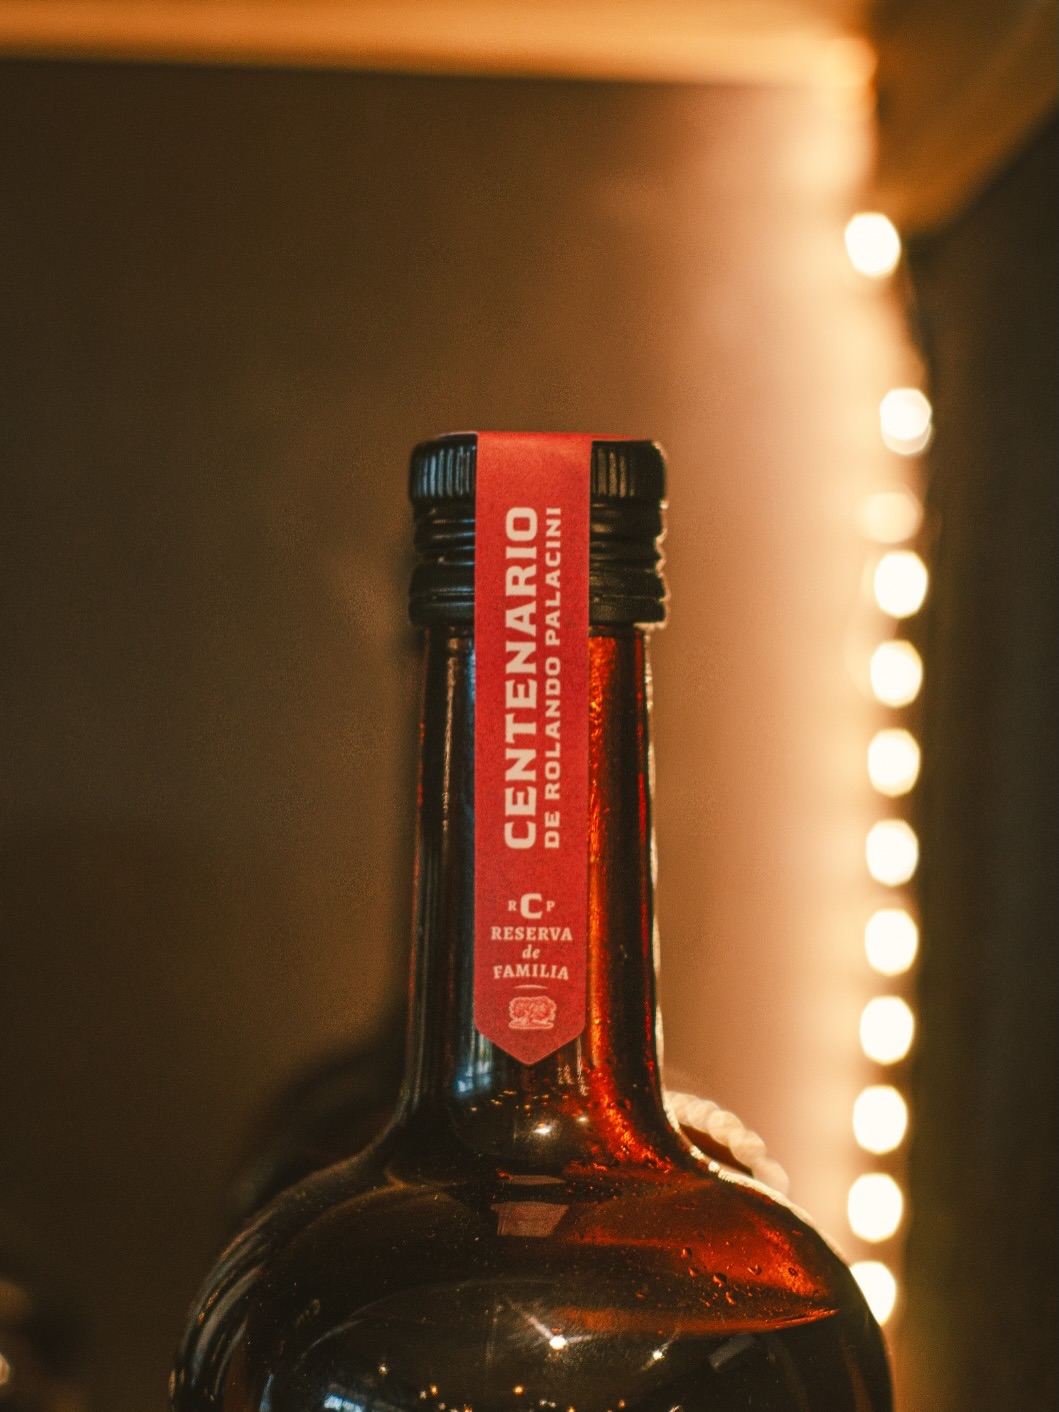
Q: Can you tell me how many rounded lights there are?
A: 12